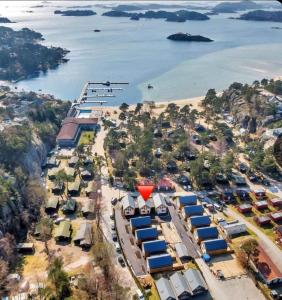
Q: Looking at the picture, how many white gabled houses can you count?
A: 3